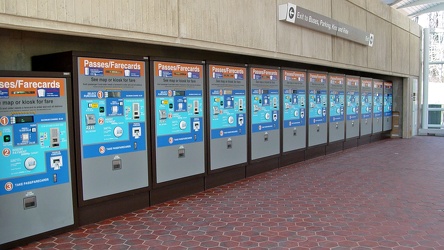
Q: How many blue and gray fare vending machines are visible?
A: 12